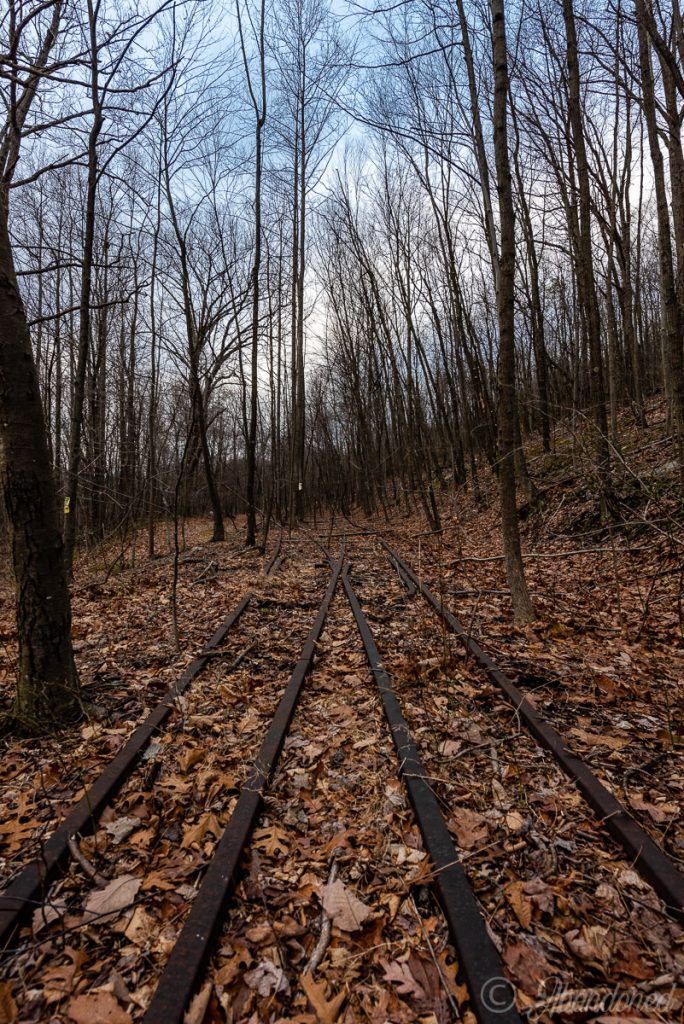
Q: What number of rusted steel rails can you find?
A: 4